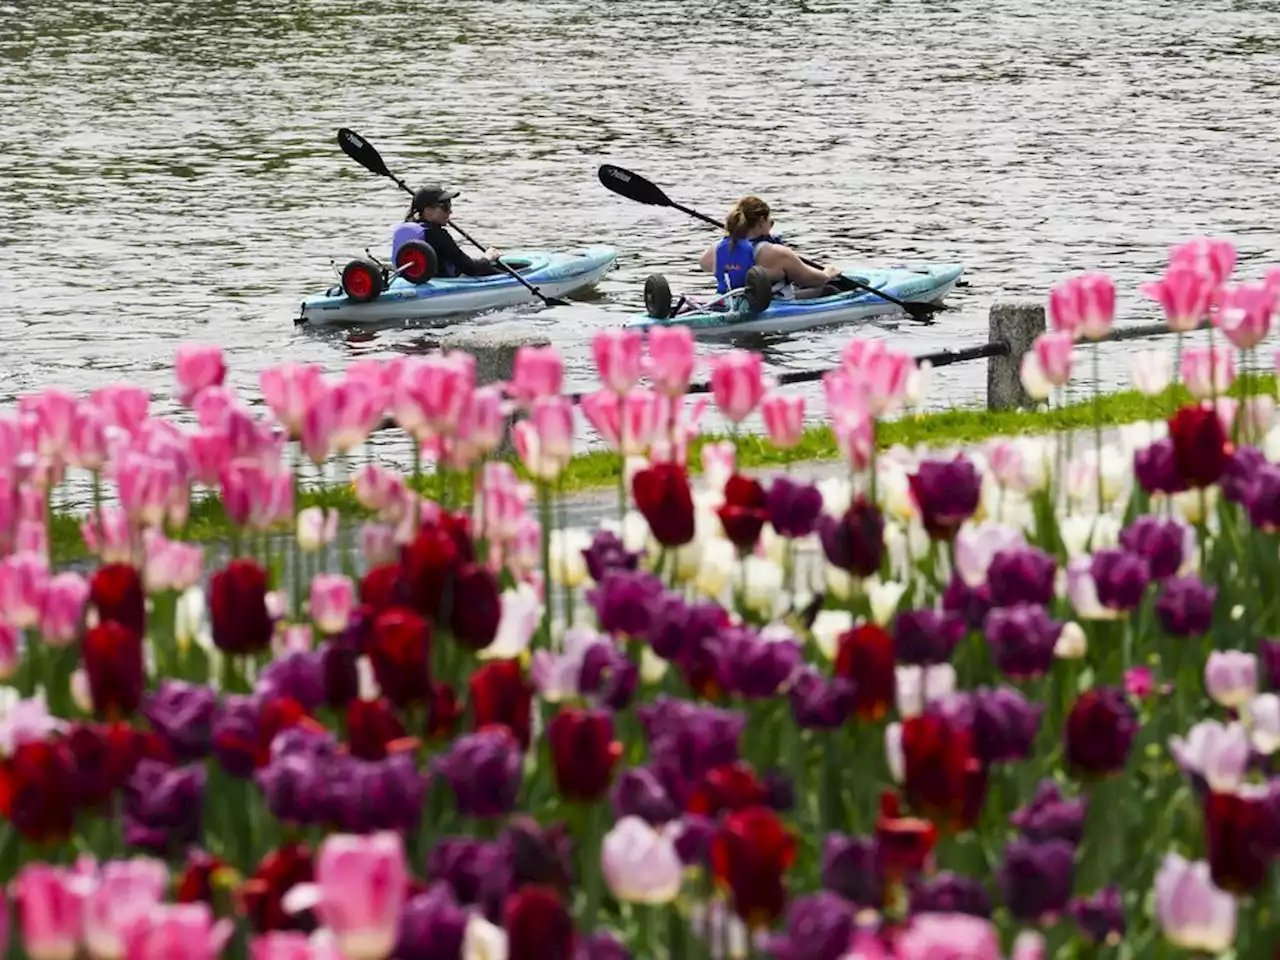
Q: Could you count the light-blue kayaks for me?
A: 2